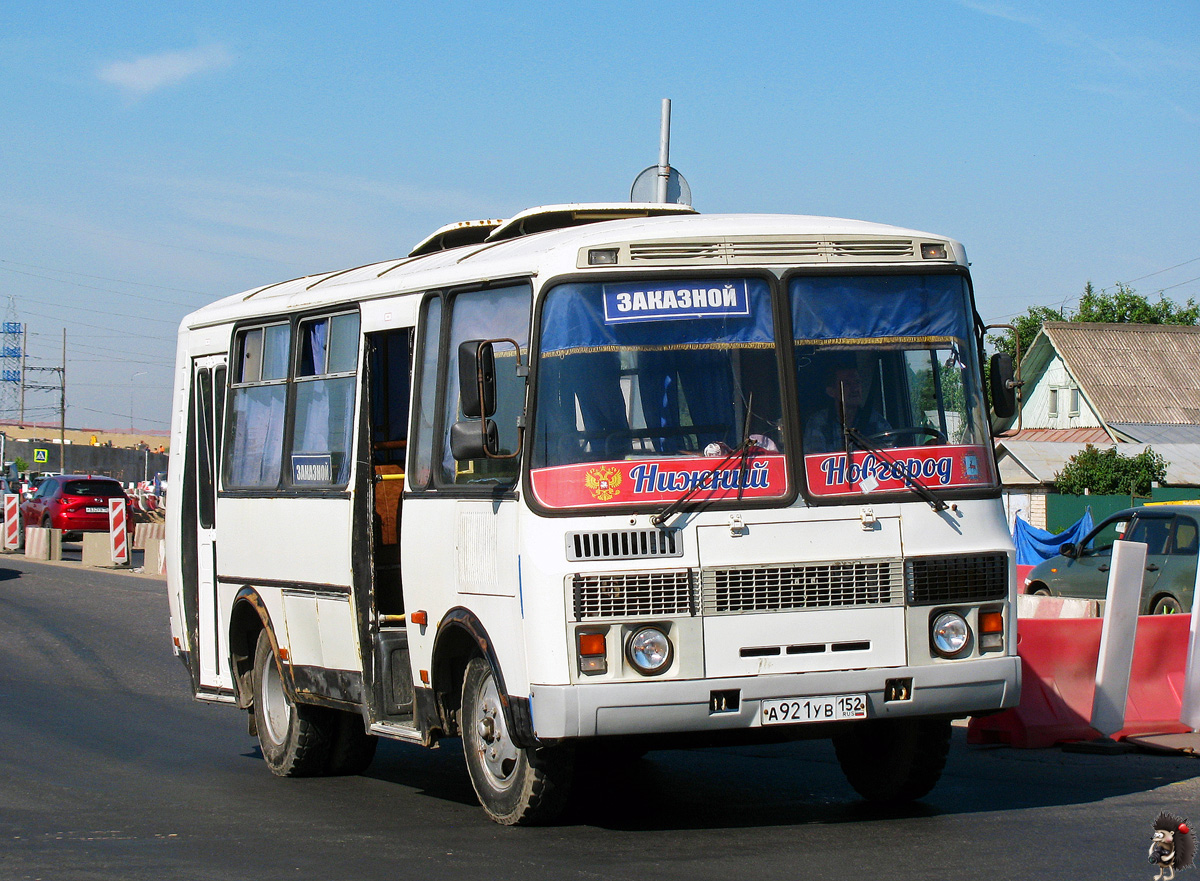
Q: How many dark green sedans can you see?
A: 1